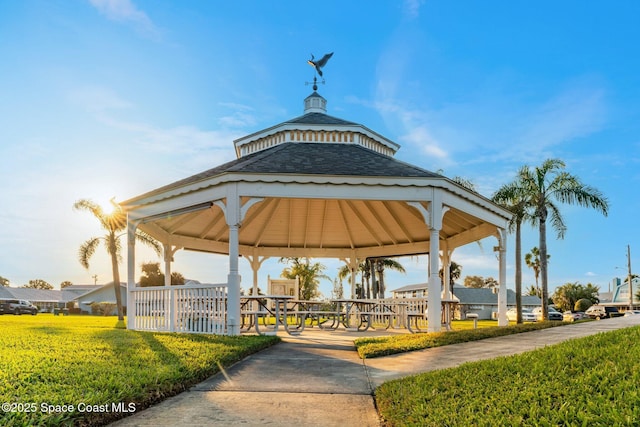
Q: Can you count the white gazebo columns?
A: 8